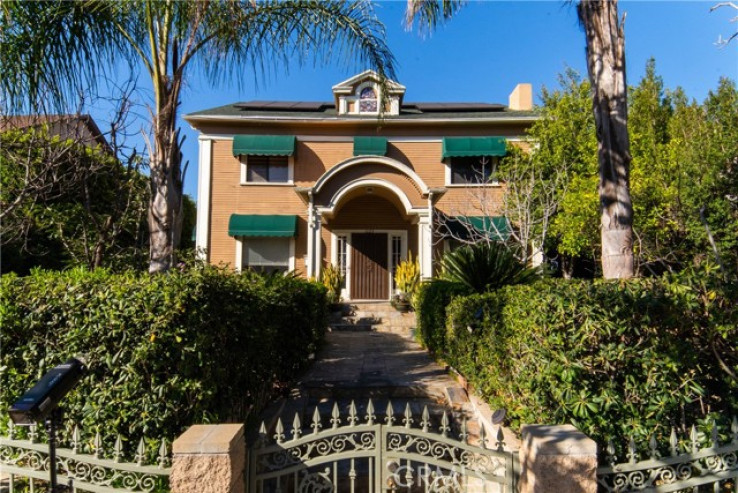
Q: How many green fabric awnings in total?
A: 5